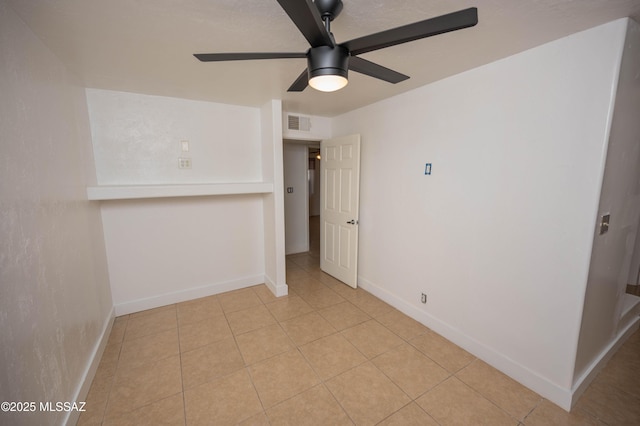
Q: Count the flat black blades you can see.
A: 5